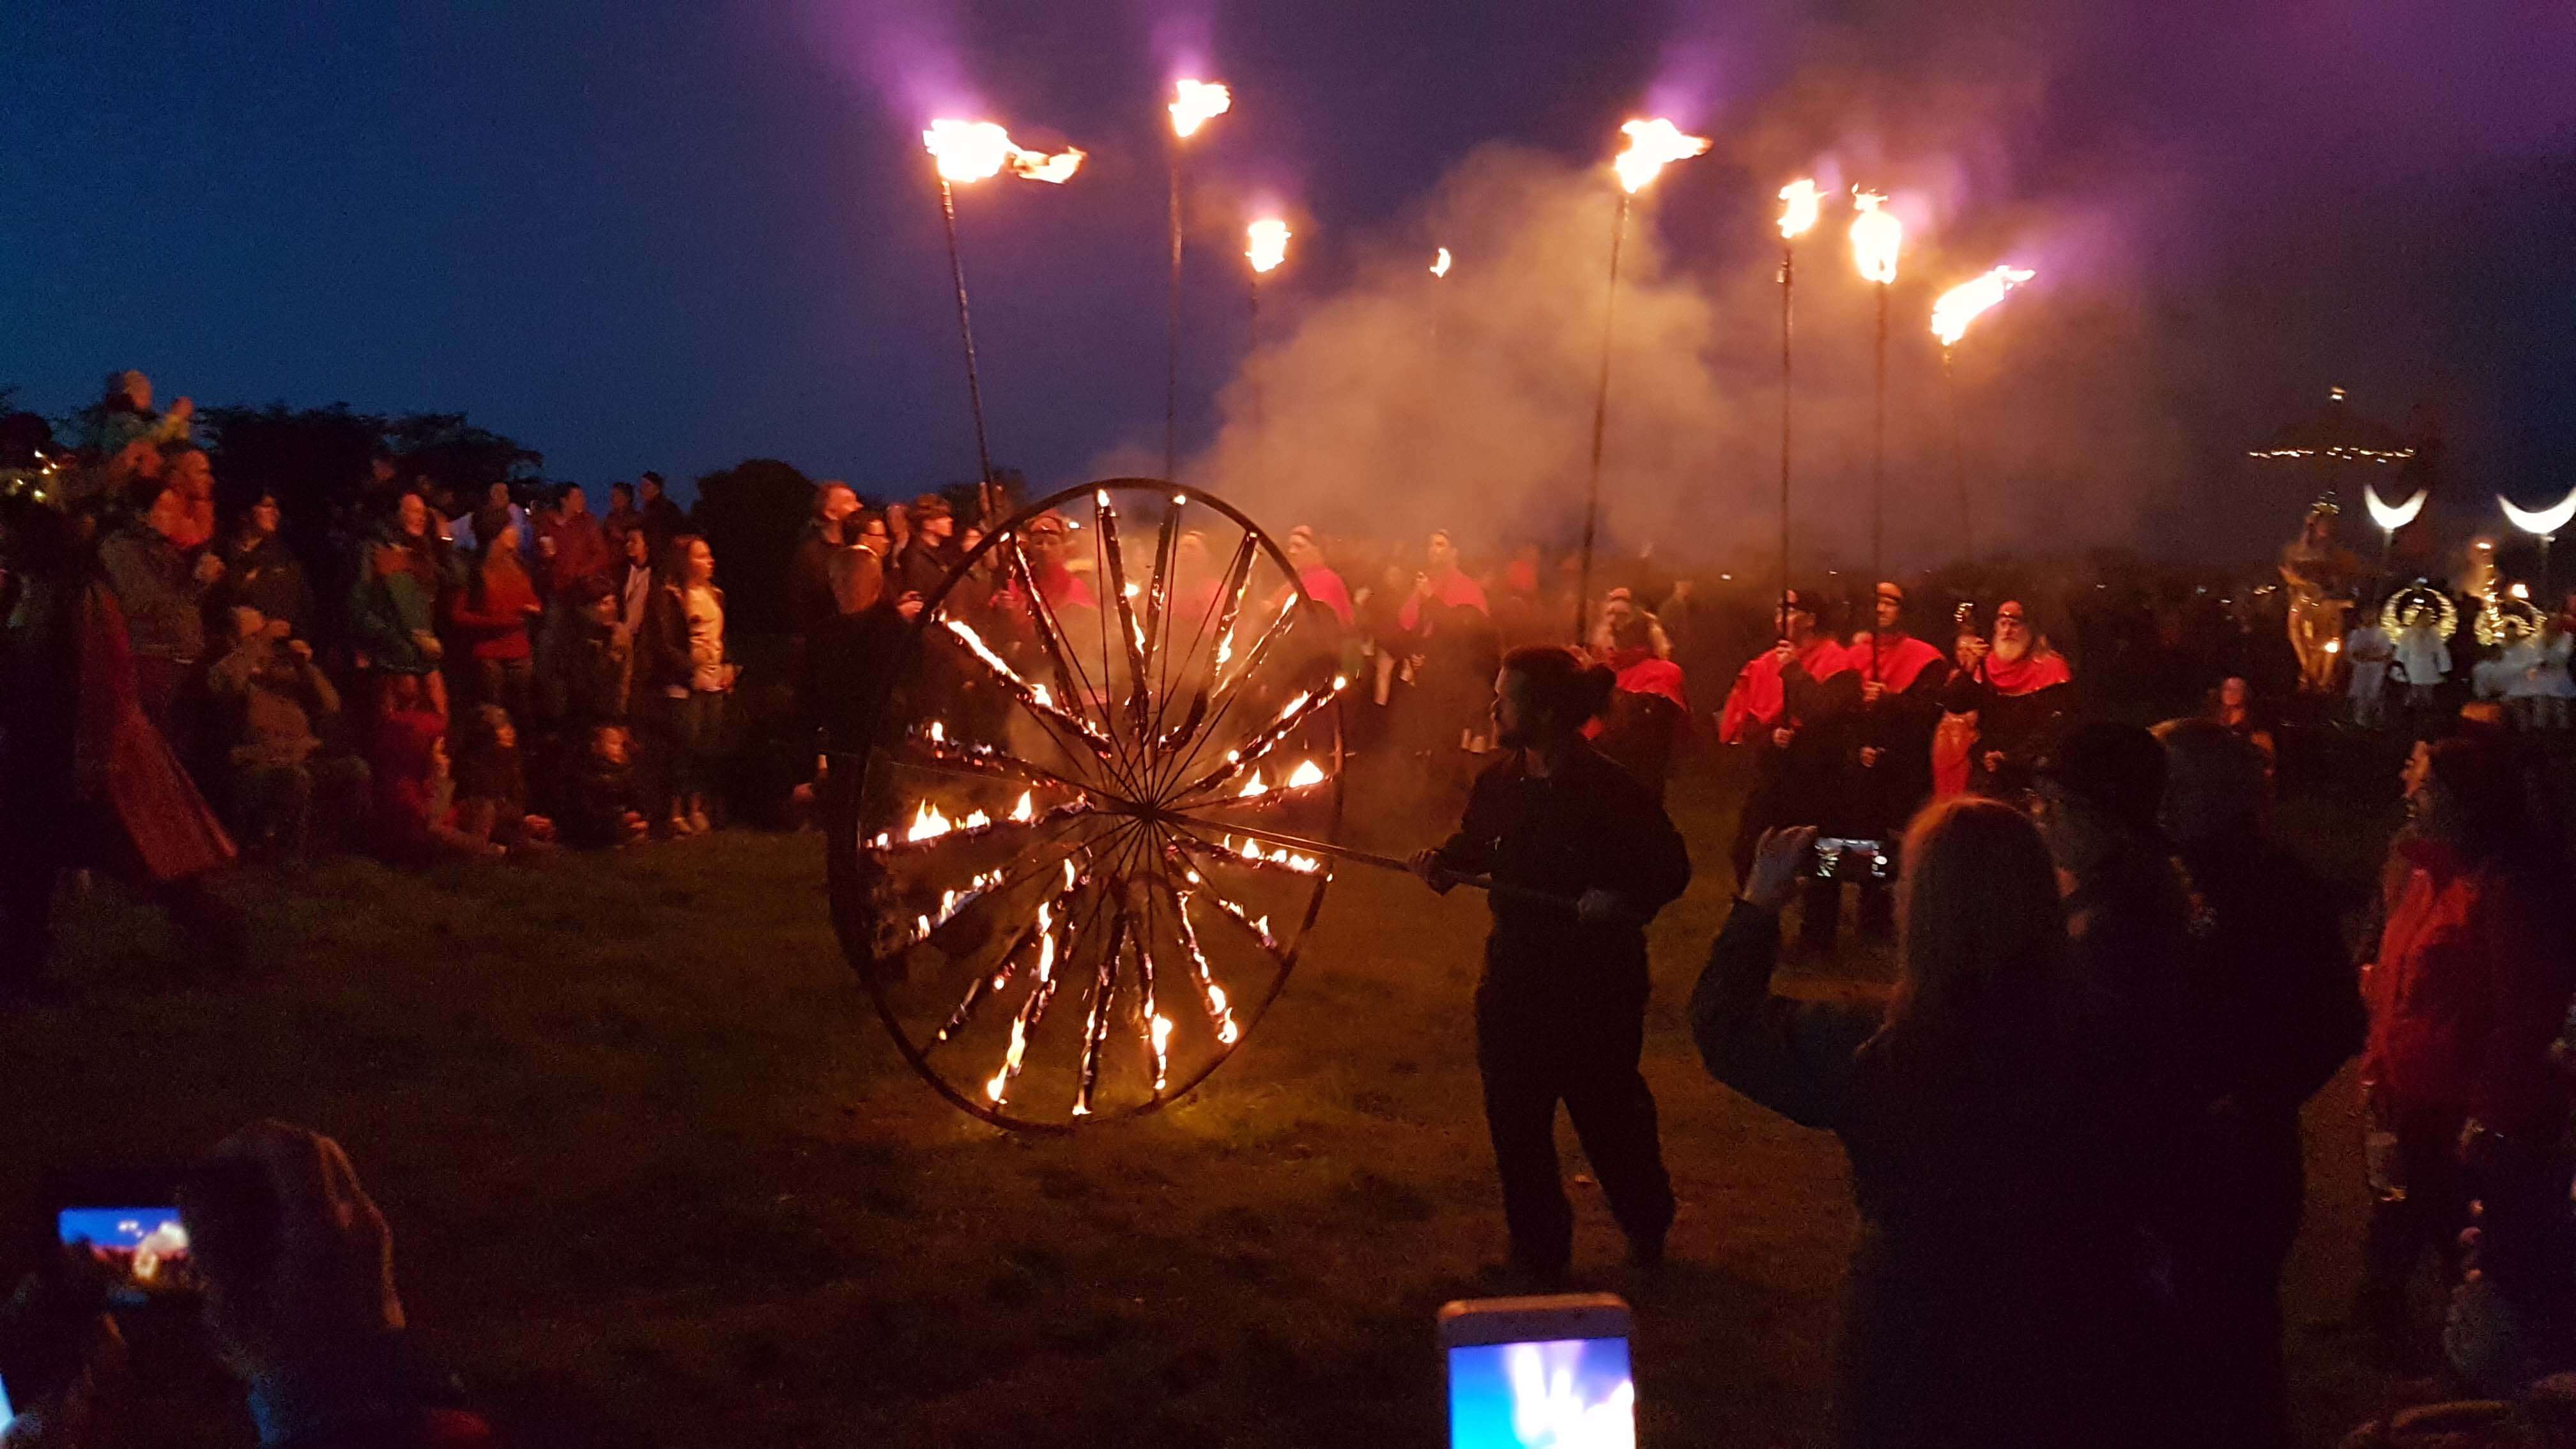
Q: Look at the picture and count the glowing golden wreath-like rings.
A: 2